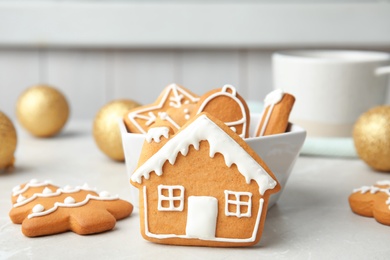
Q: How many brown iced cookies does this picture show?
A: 6